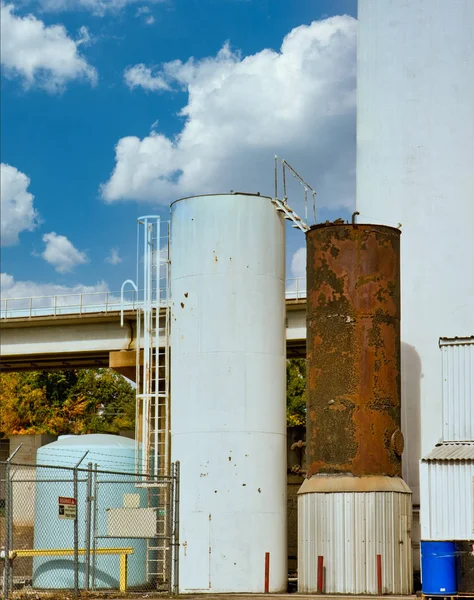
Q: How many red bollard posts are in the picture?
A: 3